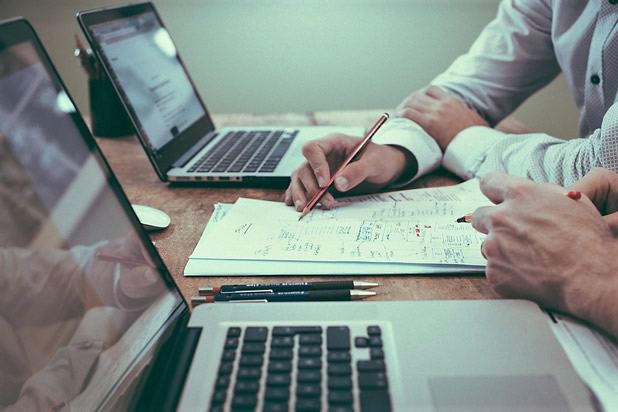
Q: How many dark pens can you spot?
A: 2